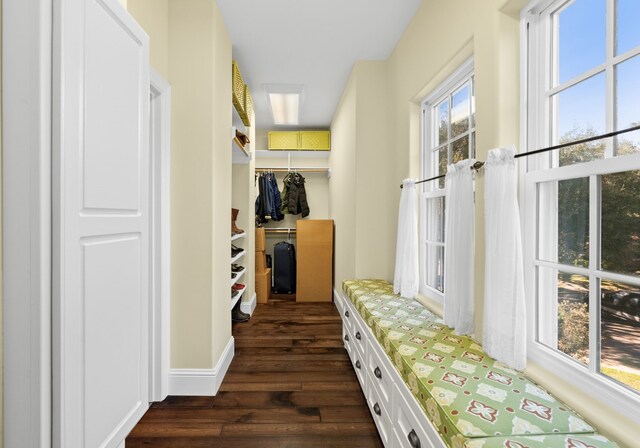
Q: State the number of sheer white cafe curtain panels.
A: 3